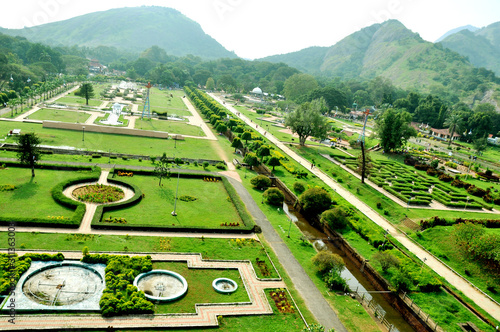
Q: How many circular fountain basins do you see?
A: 3